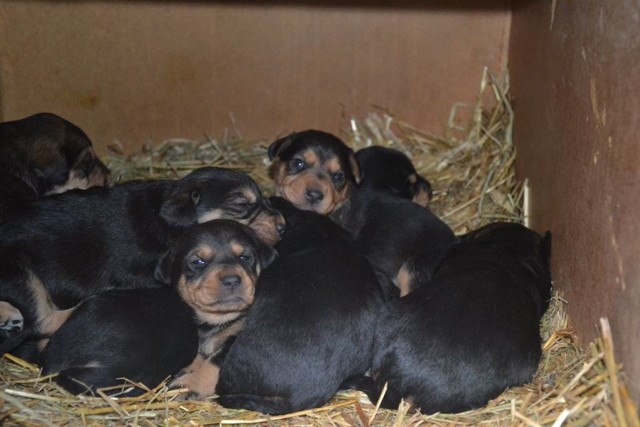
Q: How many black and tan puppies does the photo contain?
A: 7